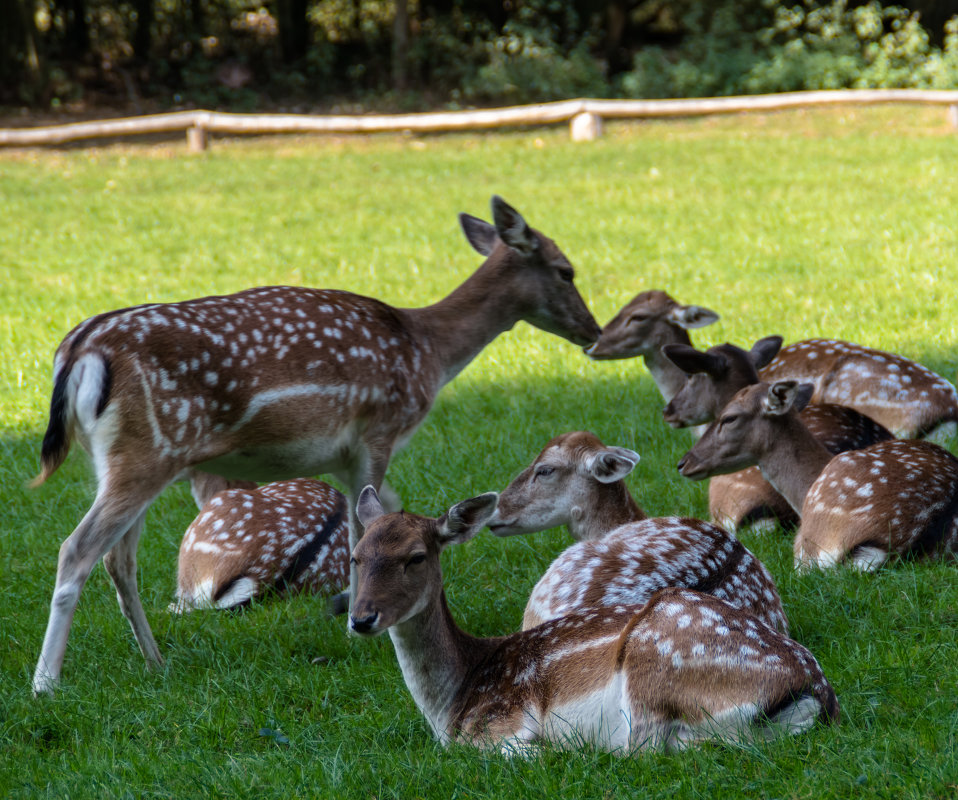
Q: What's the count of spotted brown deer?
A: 7